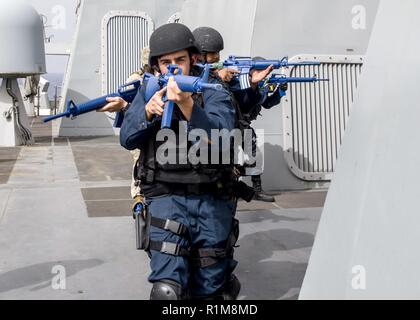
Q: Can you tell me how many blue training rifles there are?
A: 4